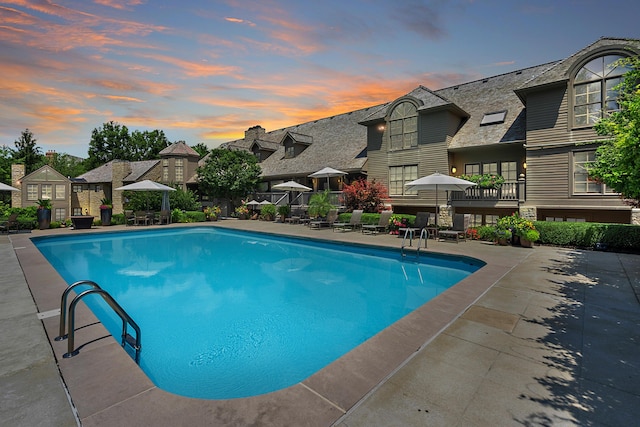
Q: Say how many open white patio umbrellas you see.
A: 7